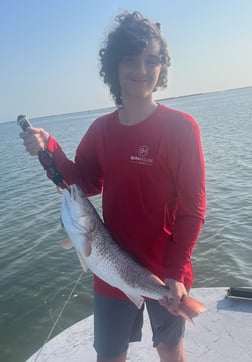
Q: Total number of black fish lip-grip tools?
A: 1